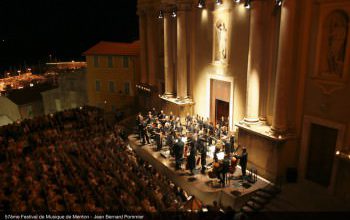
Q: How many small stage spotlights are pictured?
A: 7